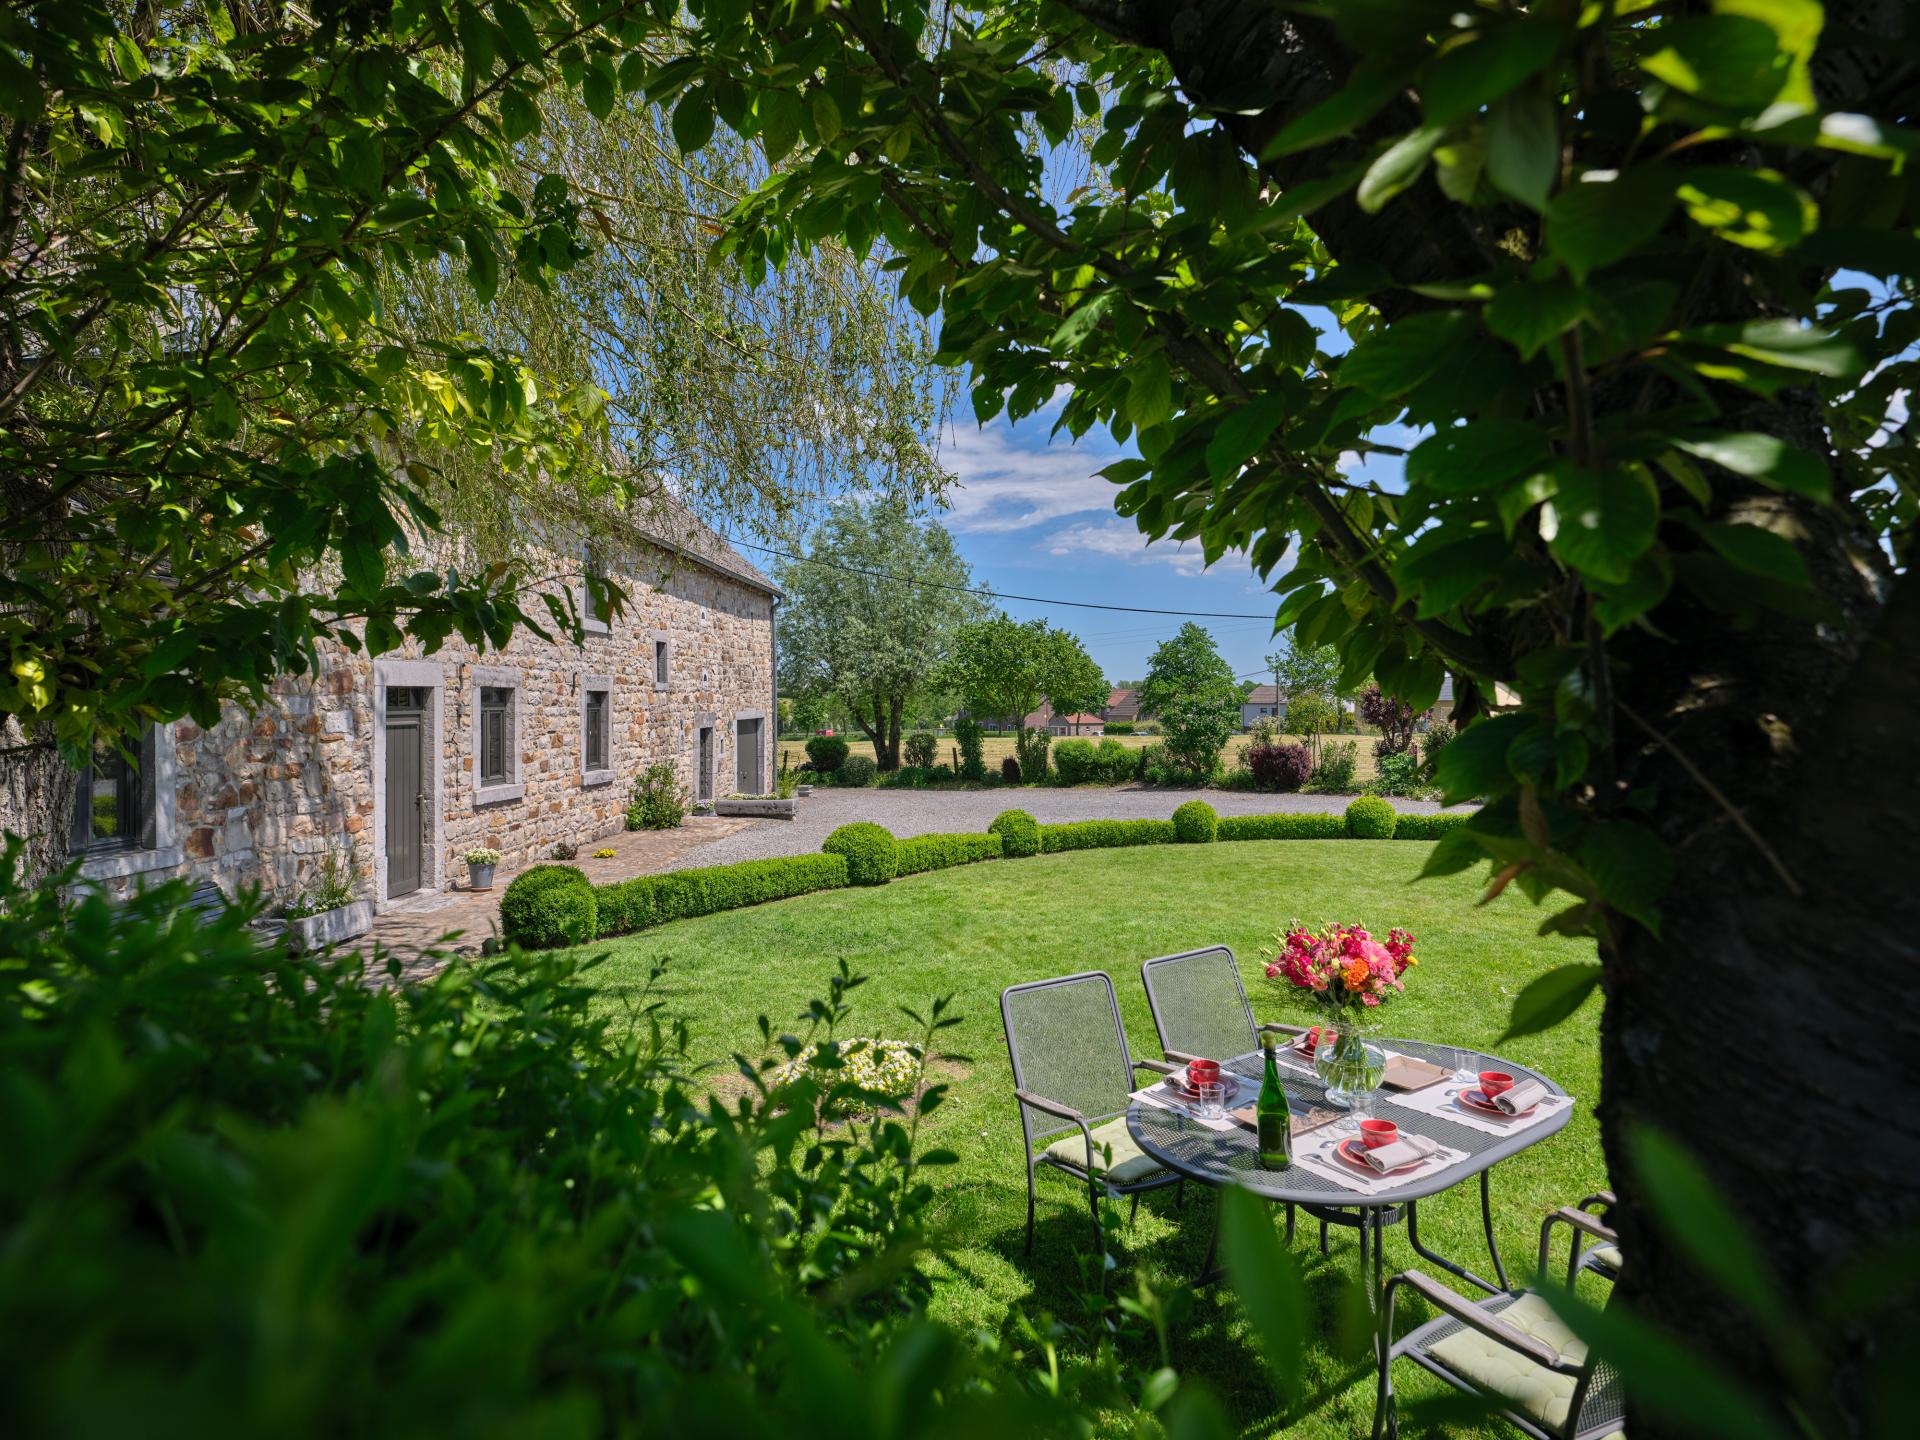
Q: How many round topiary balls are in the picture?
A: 5